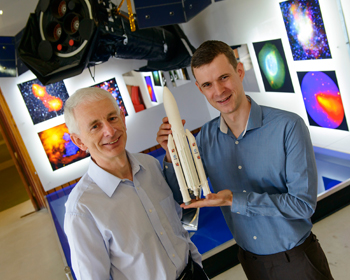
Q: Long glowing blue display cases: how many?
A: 1